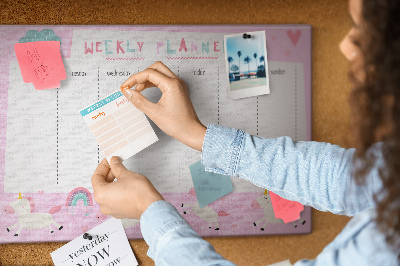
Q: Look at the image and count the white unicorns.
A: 3